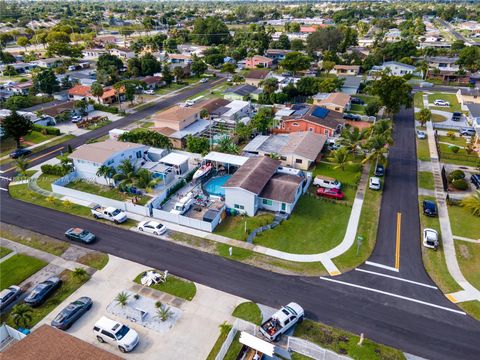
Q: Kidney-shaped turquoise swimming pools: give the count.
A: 1